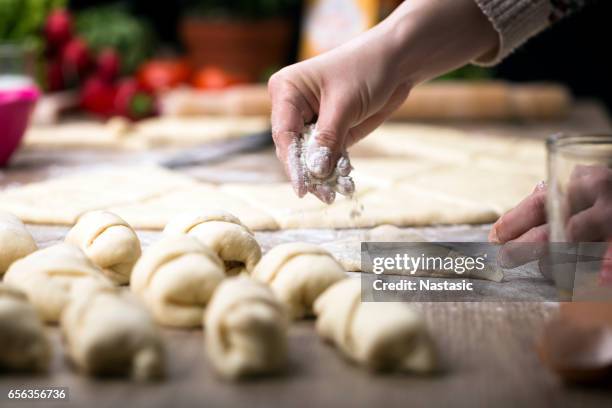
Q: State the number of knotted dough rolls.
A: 10